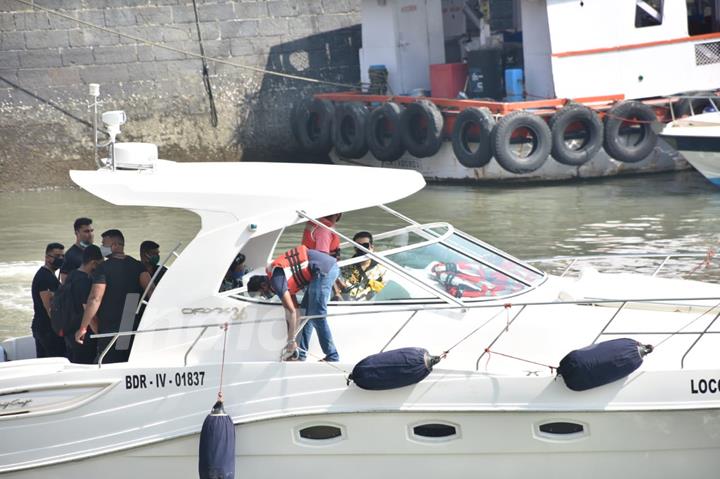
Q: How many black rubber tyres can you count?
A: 8